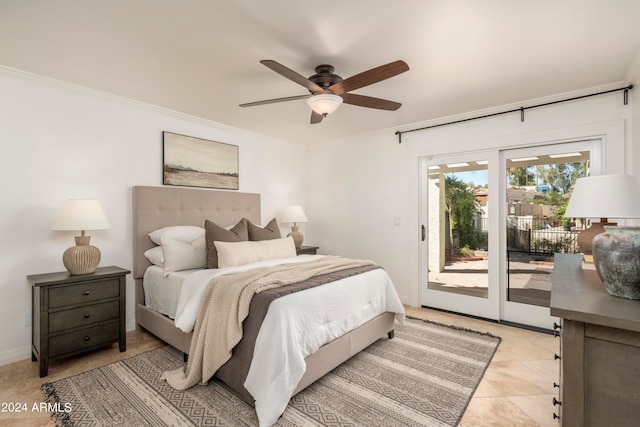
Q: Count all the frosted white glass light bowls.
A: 1